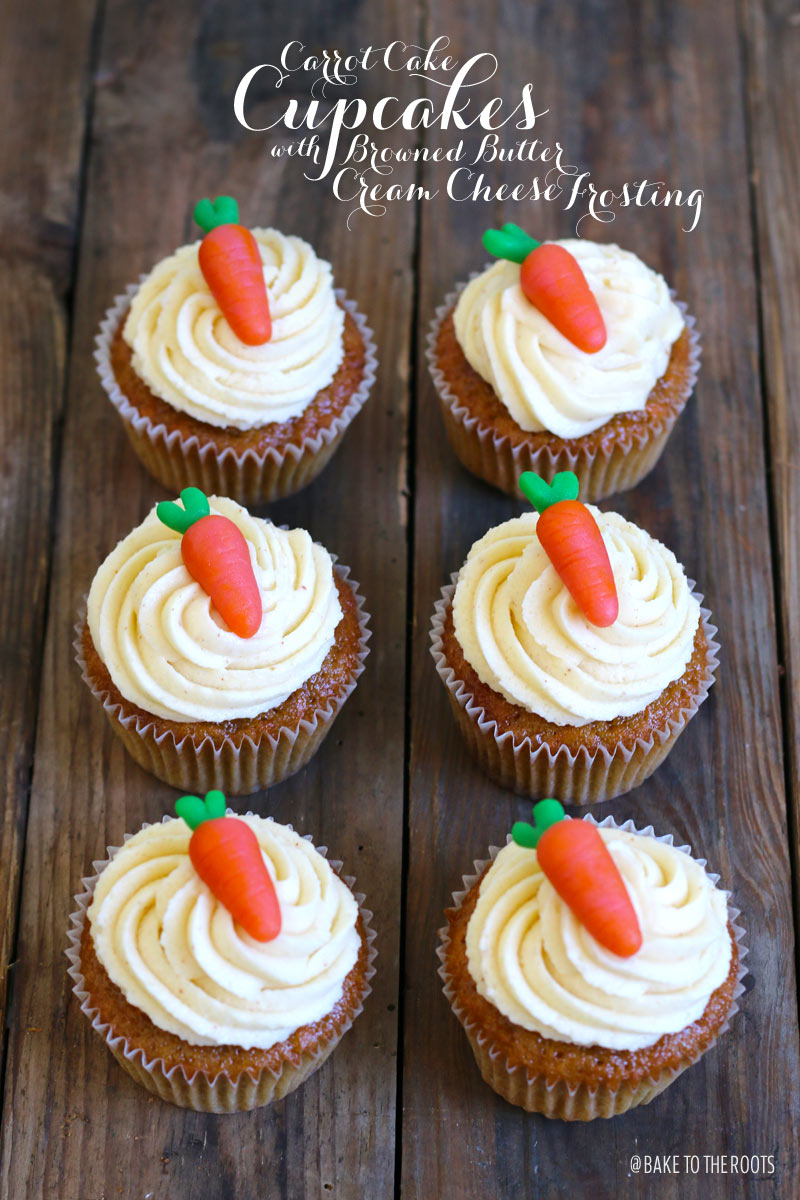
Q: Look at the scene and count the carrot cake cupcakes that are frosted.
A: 6